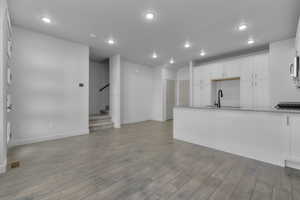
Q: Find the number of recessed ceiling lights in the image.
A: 9